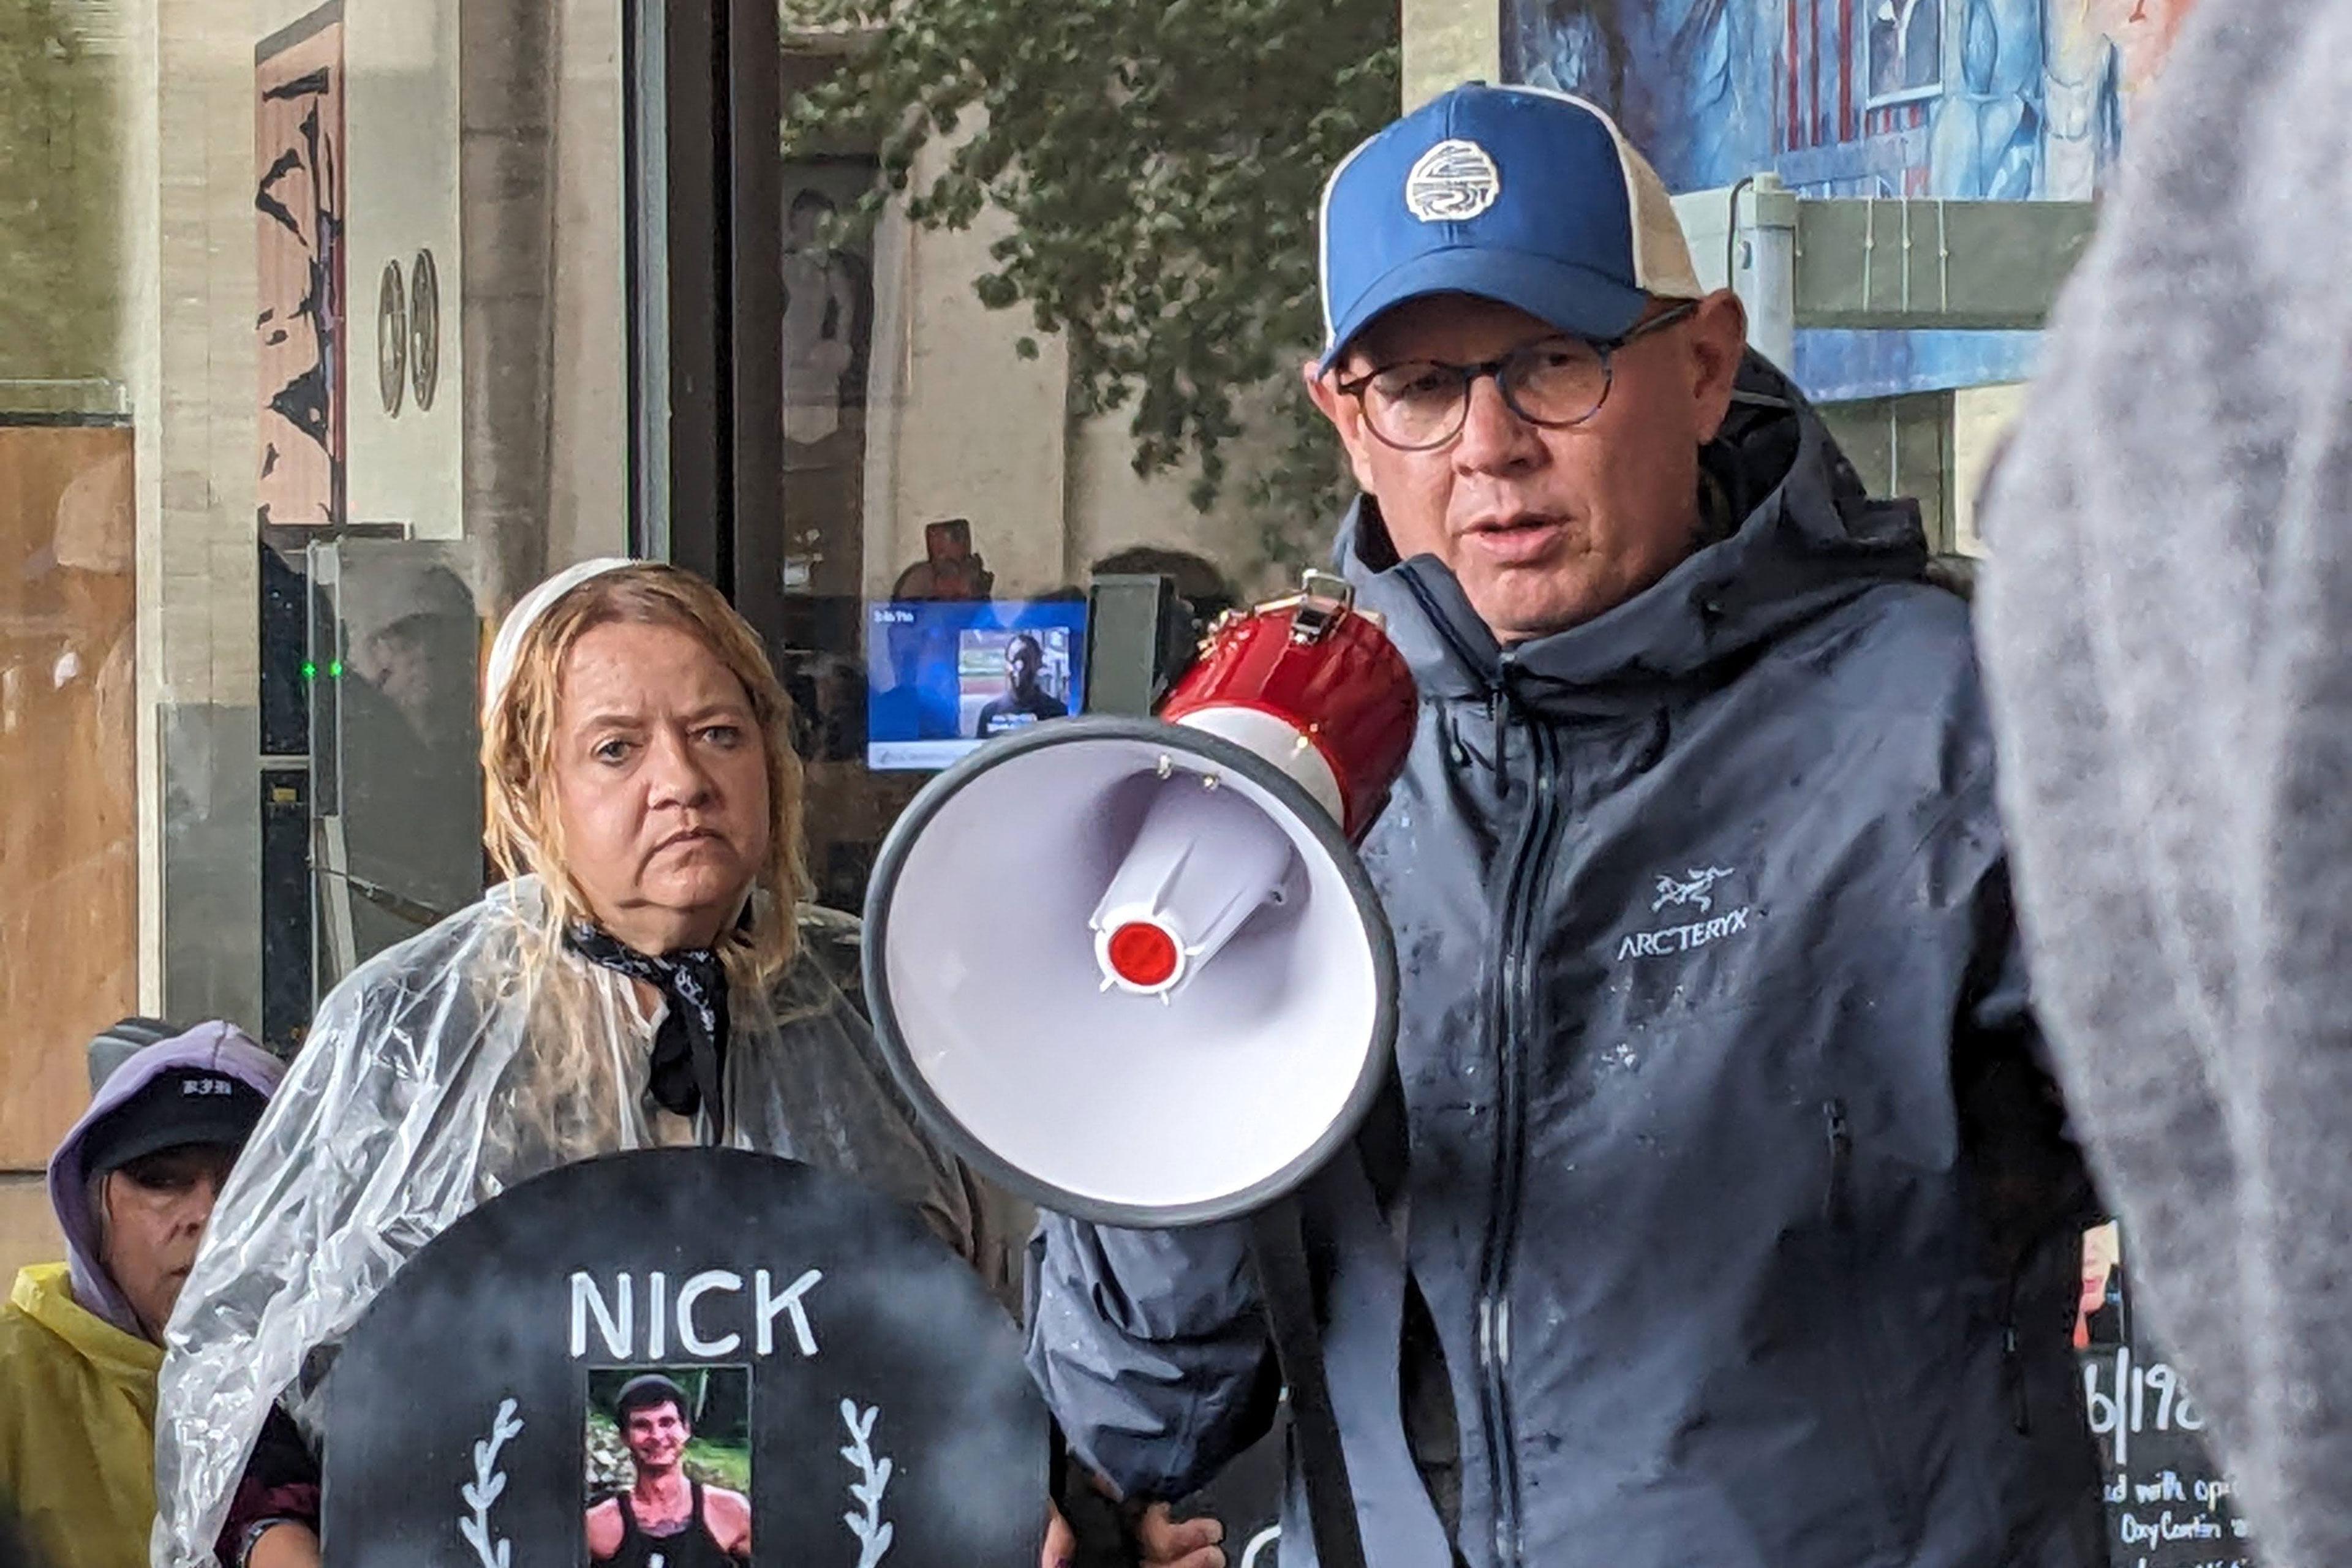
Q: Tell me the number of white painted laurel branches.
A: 2